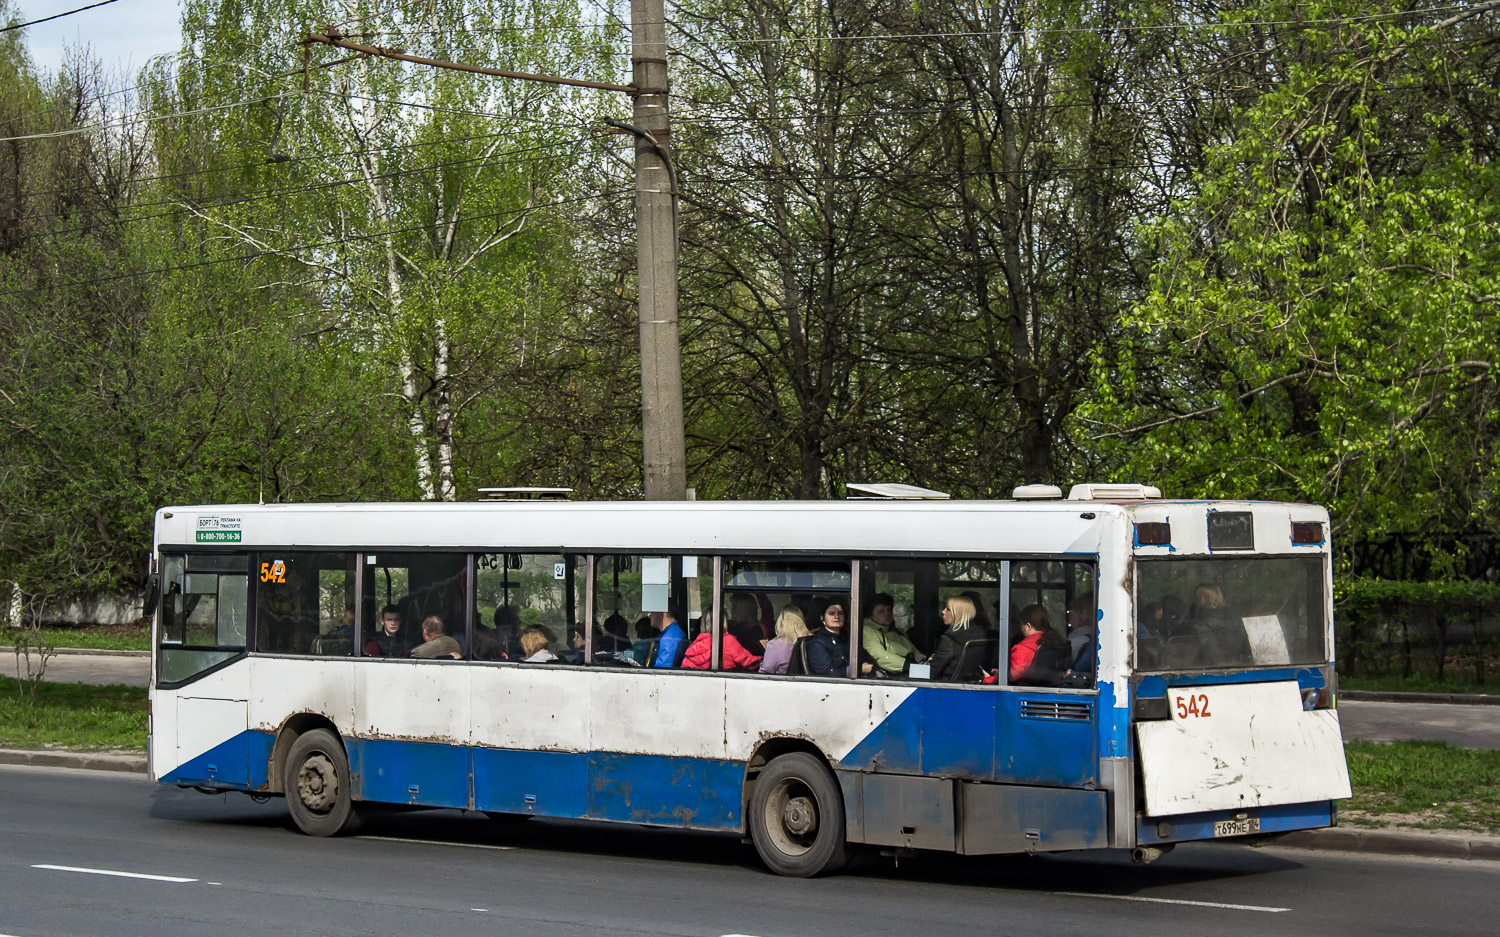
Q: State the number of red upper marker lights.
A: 2